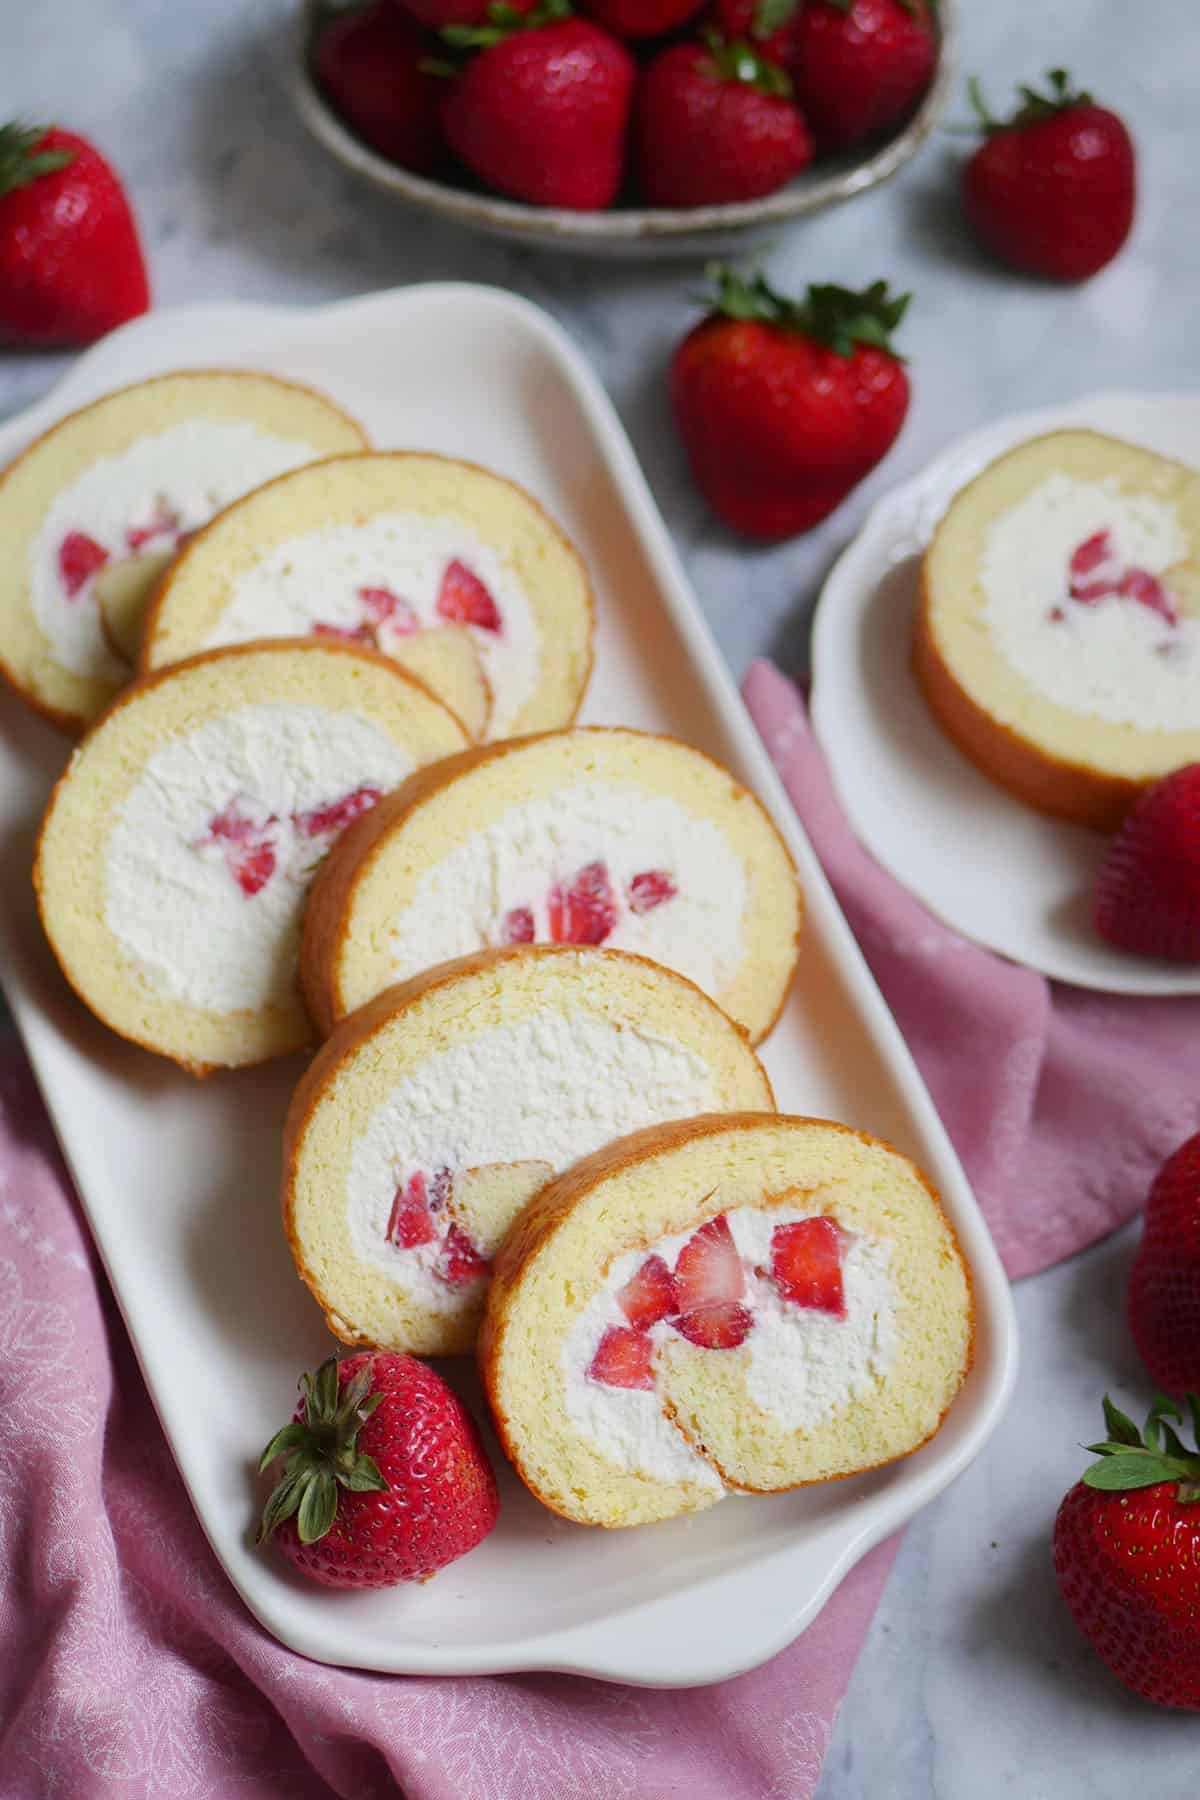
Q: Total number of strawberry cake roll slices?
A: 7